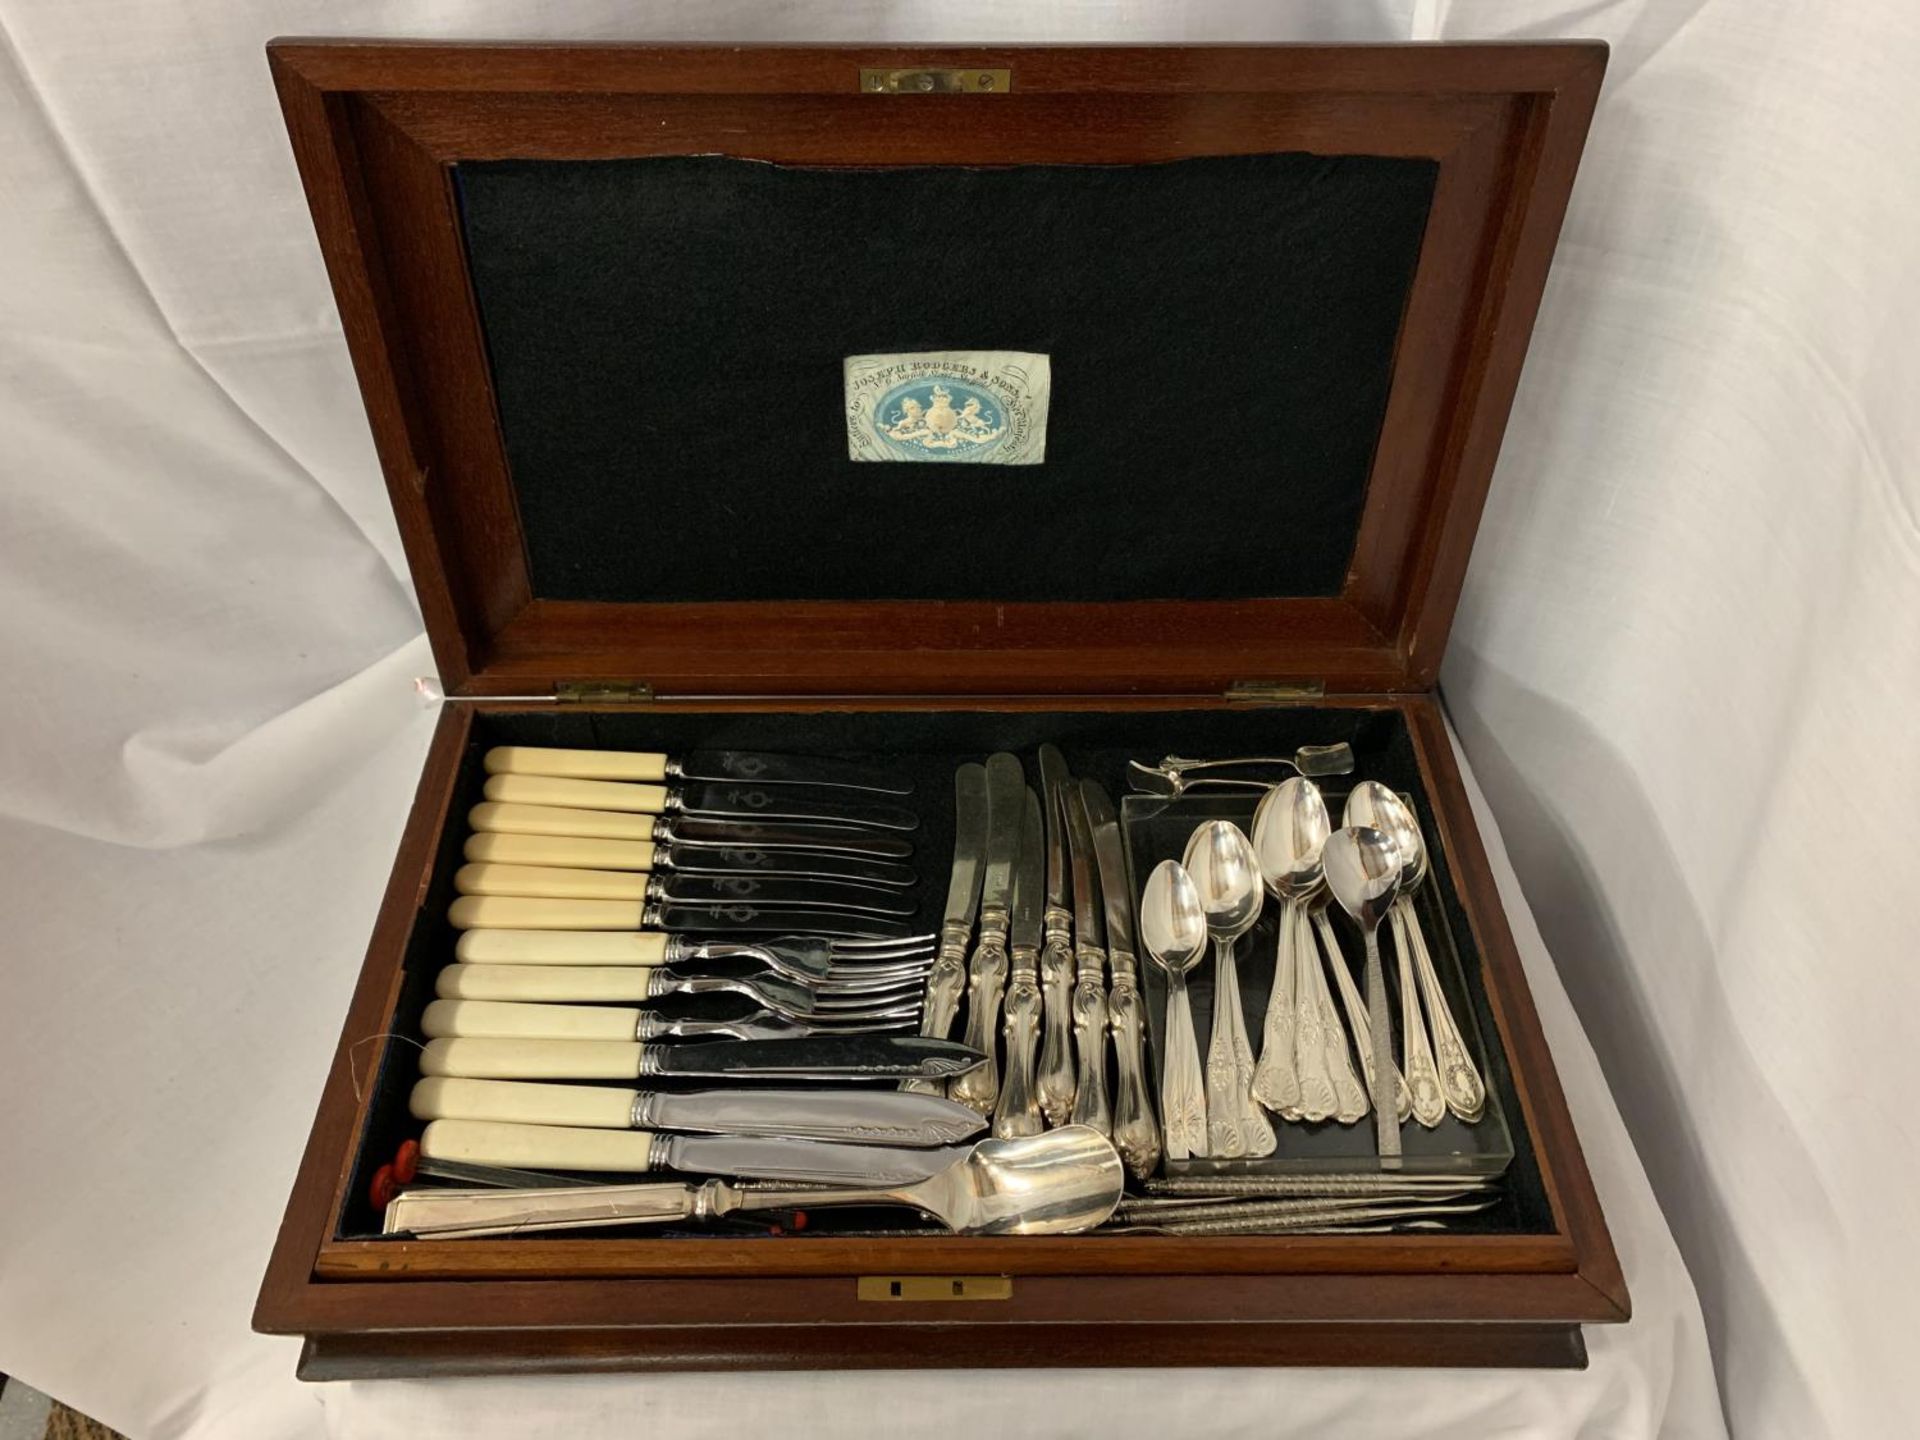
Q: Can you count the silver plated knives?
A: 6